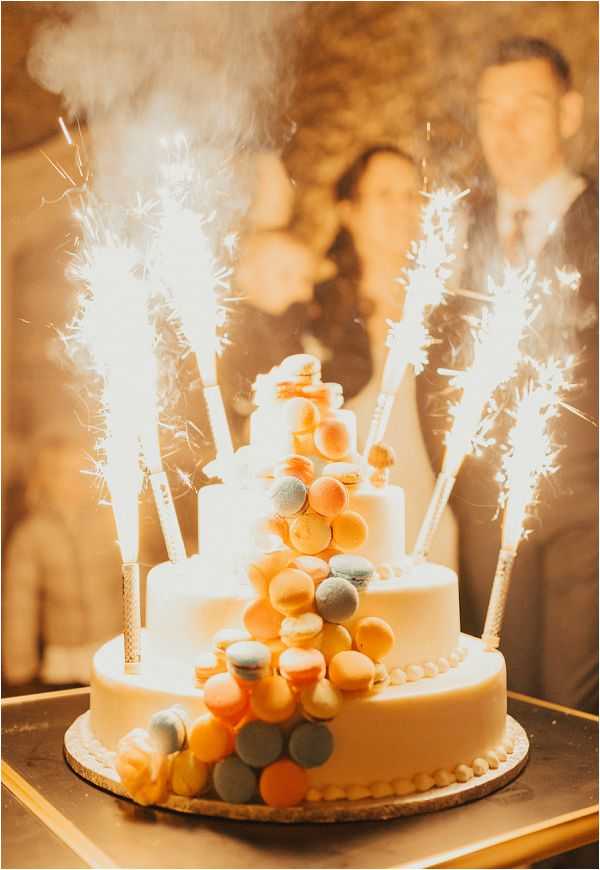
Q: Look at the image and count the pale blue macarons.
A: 8